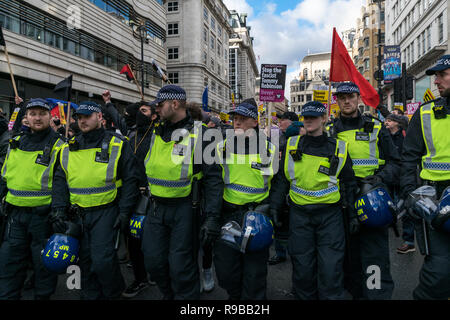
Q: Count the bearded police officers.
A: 4